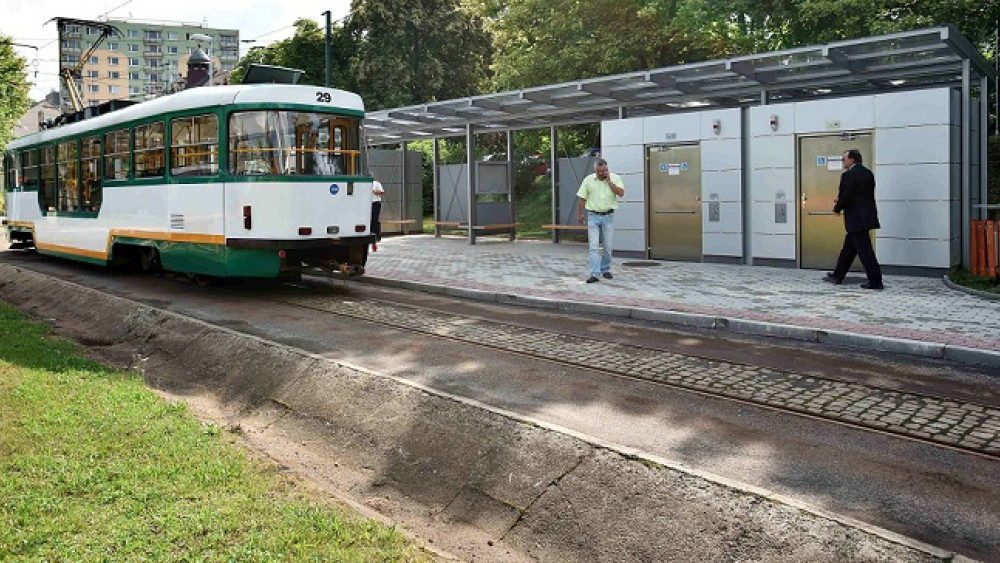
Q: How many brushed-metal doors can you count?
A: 2